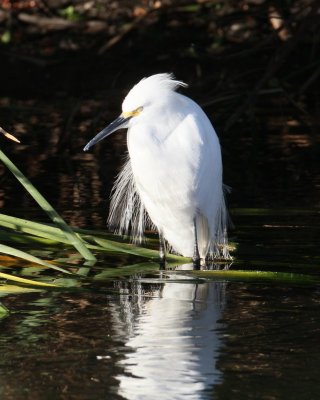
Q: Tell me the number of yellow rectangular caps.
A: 0